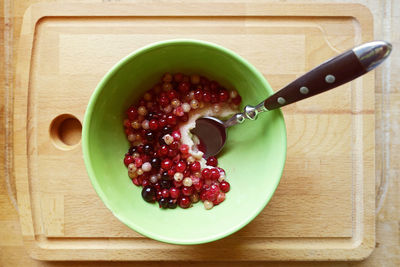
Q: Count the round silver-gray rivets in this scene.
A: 3